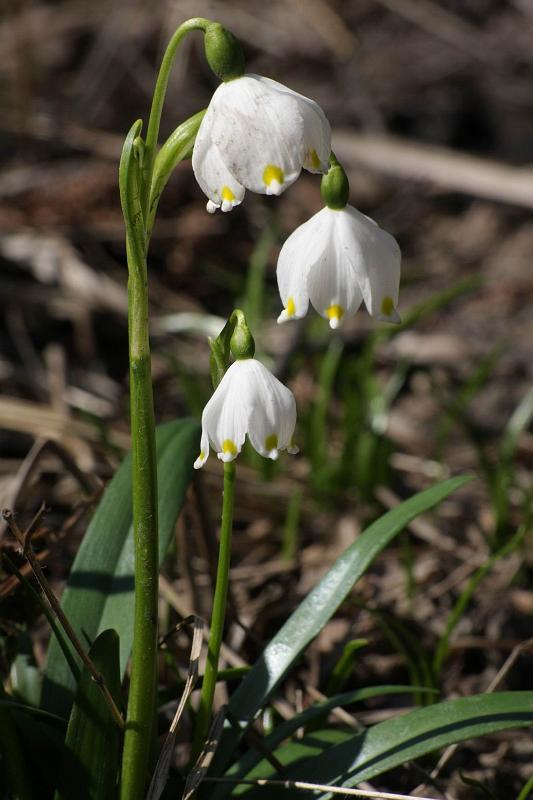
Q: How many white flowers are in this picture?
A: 3